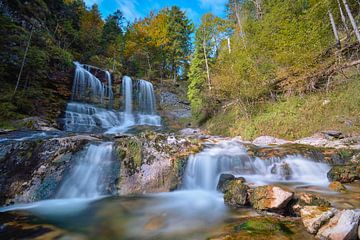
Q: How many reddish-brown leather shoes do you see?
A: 0